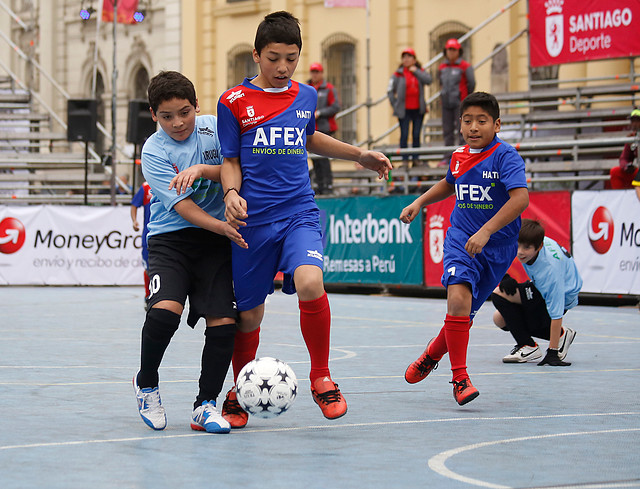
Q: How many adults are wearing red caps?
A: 3